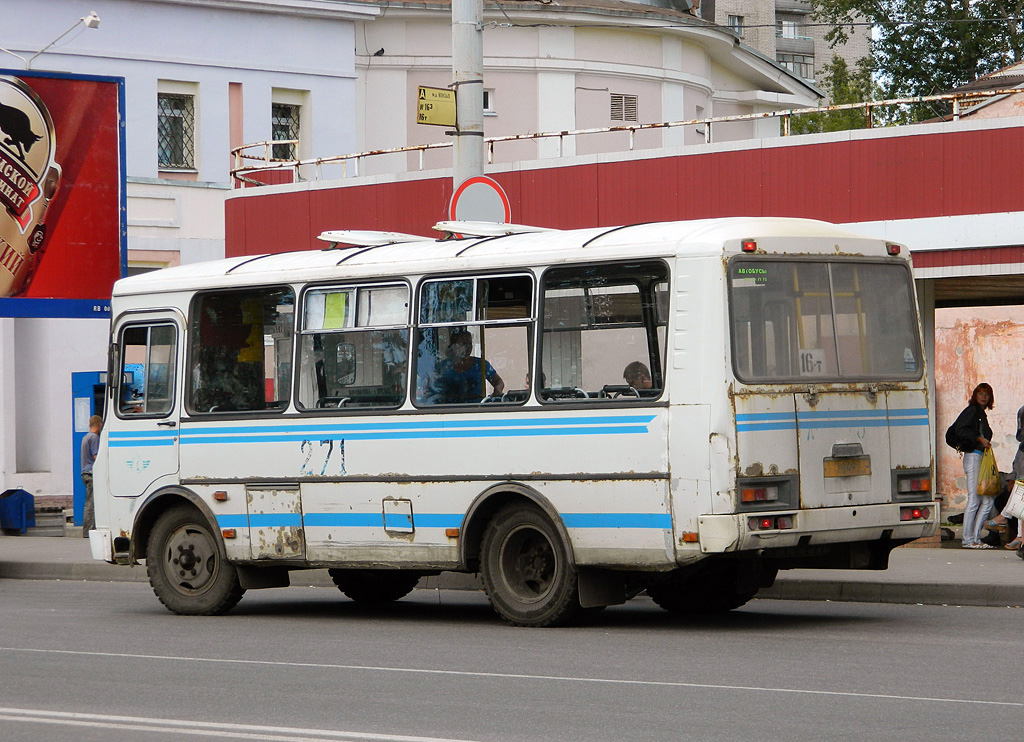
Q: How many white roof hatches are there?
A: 2